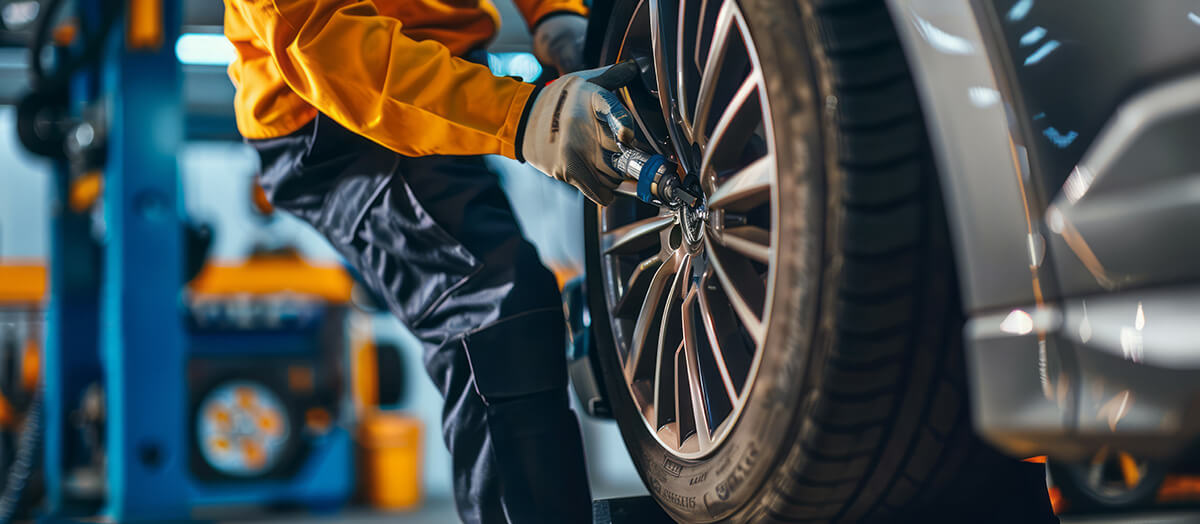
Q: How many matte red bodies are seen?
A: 0